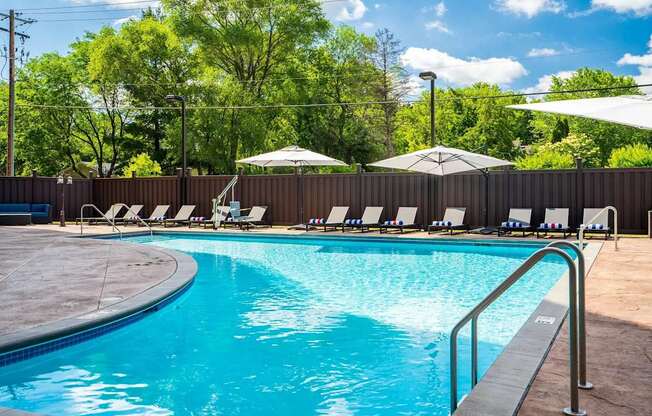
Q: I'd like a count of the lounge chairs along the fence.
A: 13